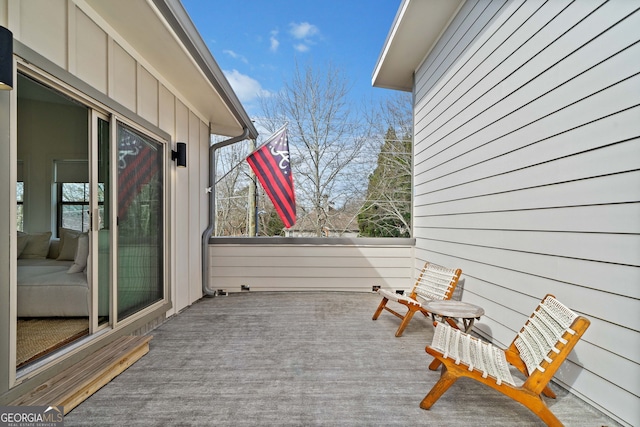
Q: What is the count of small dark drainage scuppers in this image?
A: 4